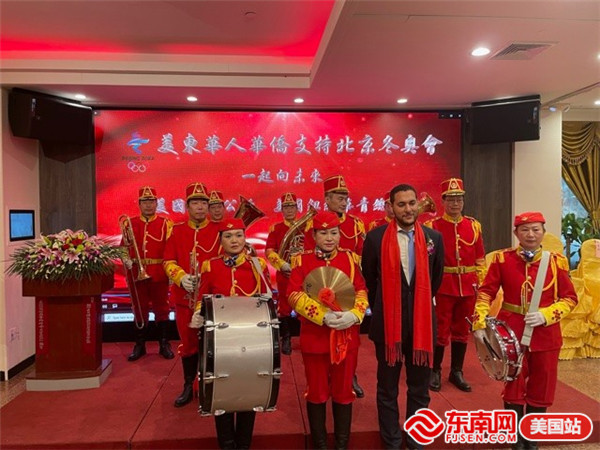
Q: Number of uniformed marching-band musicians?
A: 10